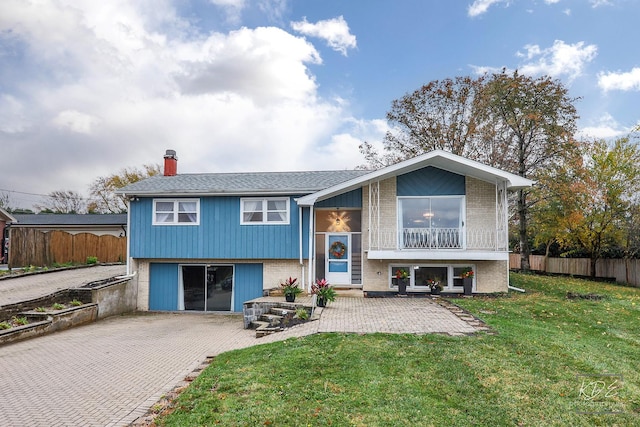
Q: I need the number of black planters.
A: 5